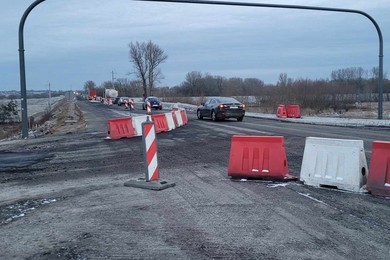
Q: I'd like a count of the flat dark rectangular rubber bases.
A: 1